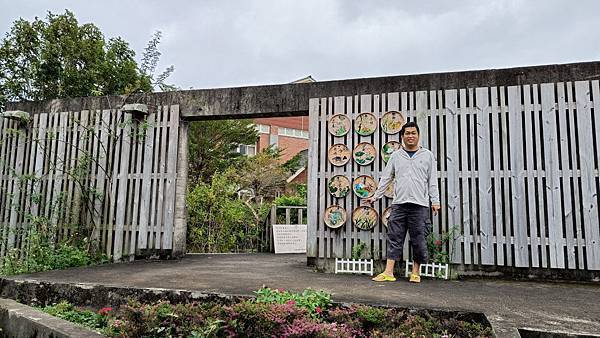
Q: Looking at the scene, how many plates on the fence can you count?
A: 12